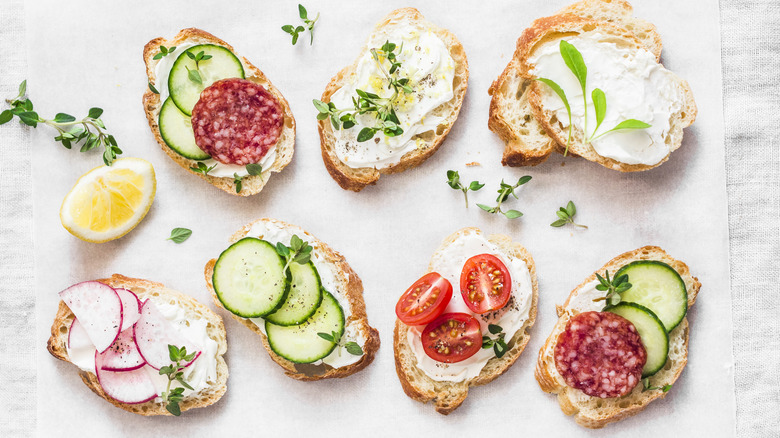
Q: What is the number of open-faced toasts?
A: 7